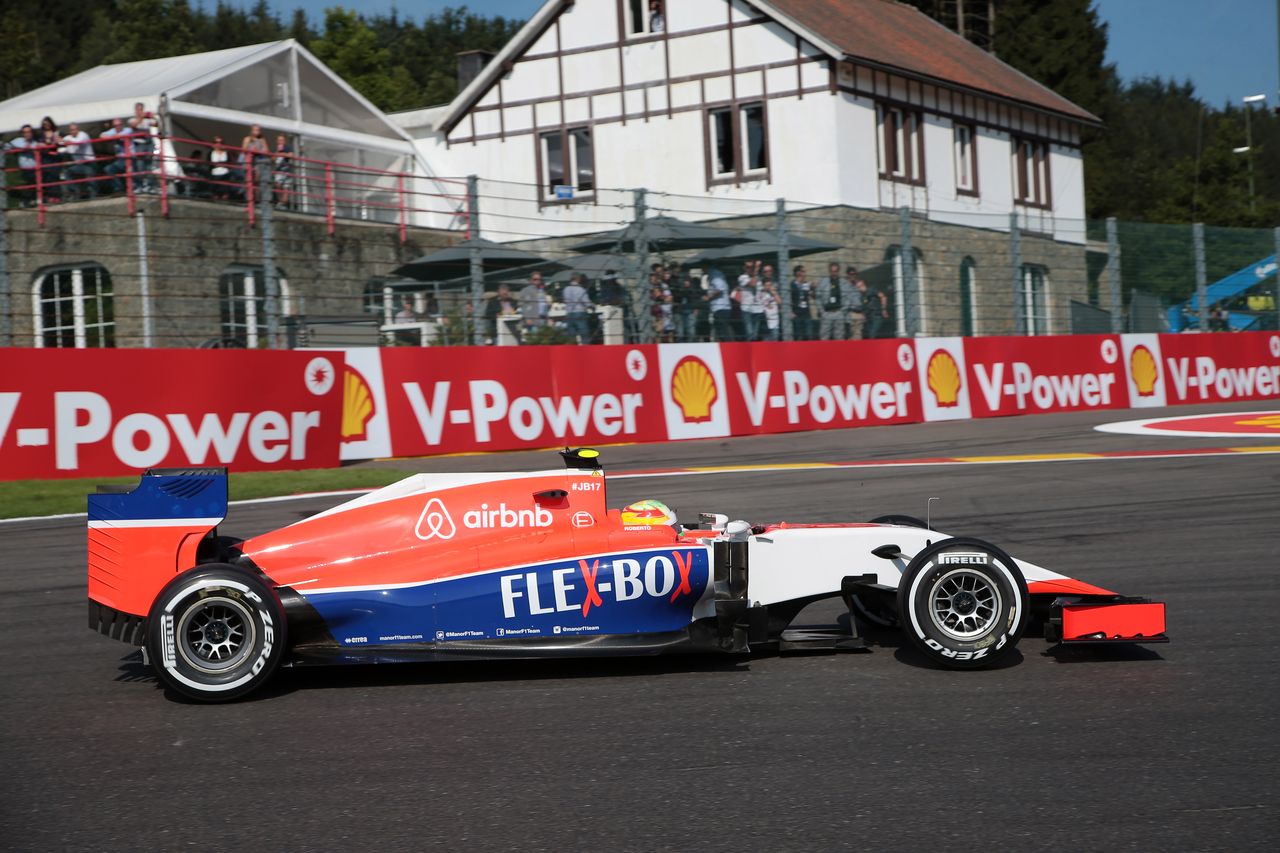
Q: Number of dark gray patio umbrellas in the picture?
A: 4